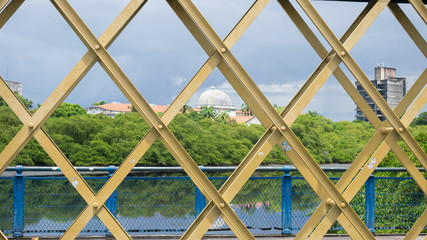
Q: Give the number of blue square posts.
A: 5